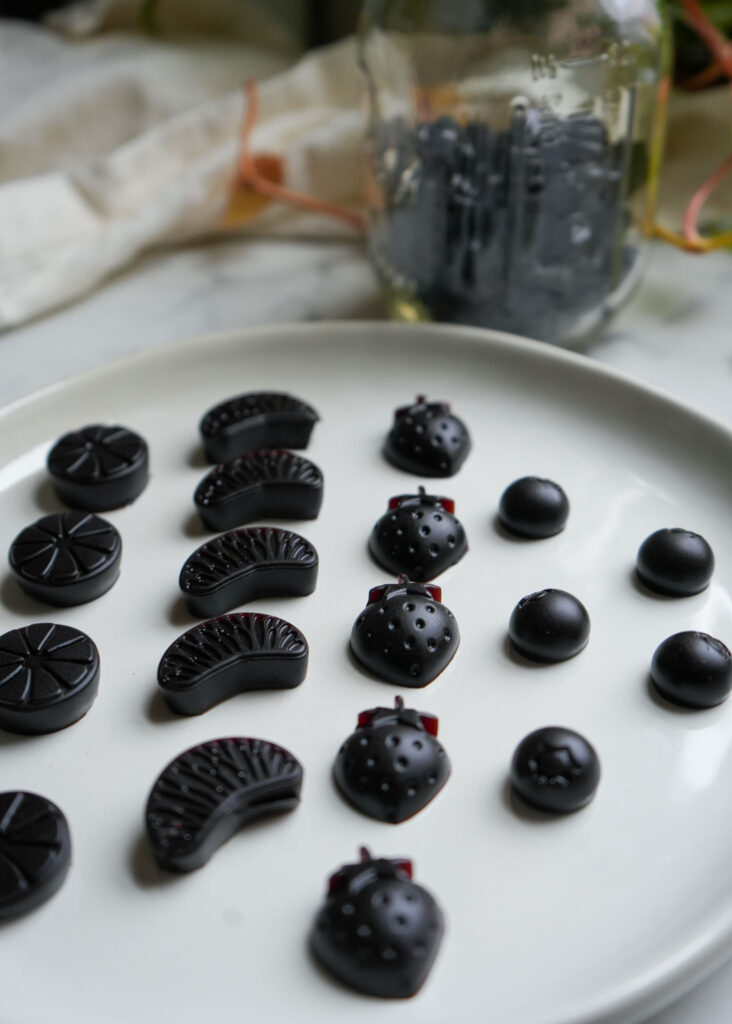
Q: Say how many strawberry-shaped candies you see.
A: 5